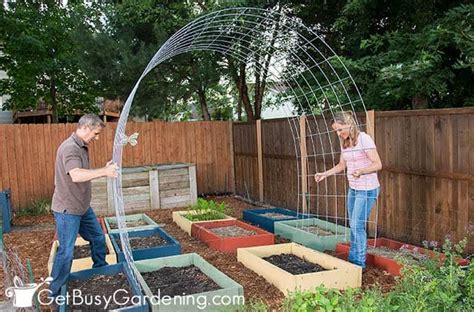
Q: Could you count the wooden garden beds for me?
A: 12